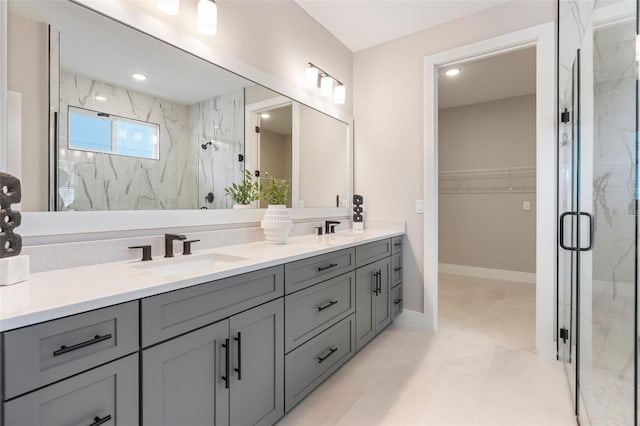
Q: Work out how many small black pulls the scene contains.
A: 12